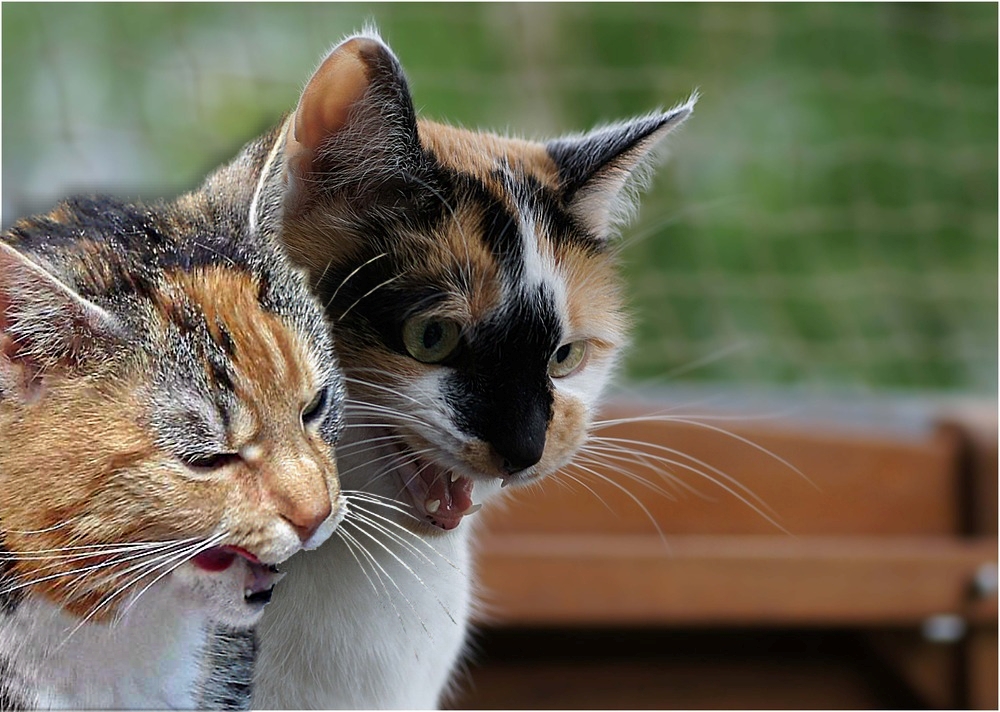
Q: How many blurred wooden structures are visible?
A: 1